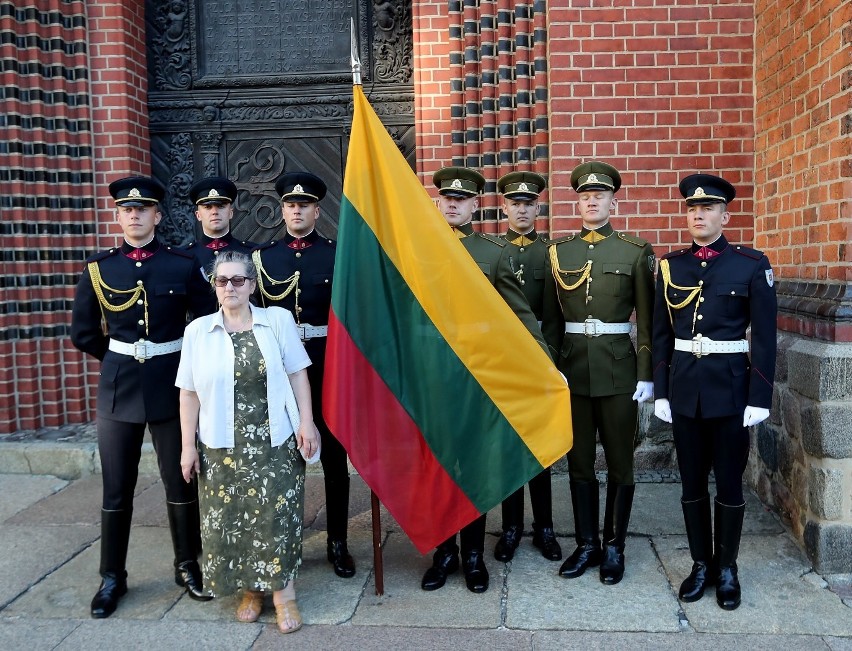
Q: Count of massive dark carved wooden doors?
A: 1